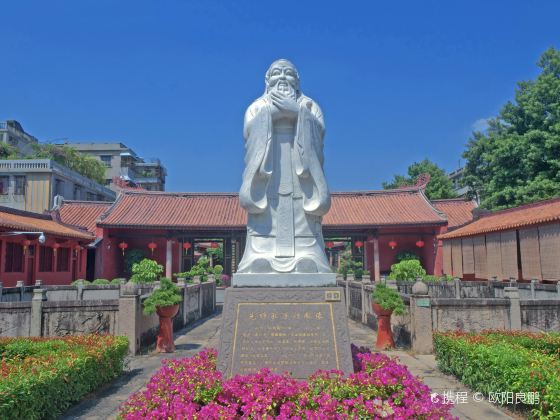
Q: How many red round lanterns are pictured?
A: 11